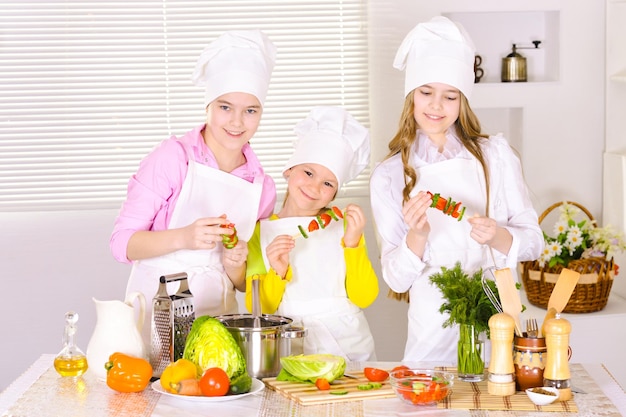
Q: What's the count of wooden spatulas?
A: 2